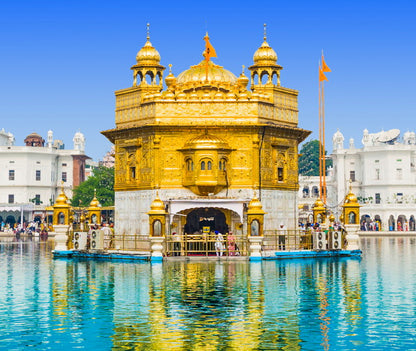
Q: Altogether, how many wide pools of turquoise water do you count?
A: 1